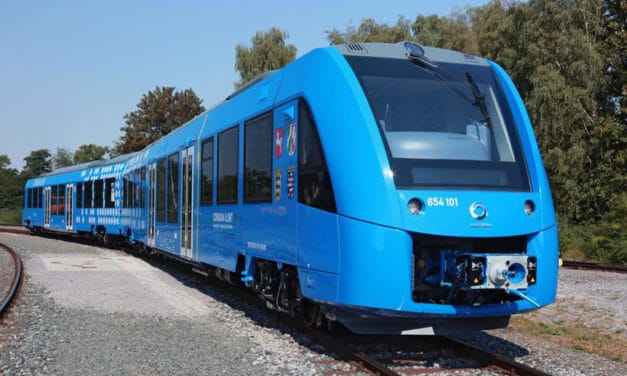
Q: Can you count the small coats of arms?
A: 4